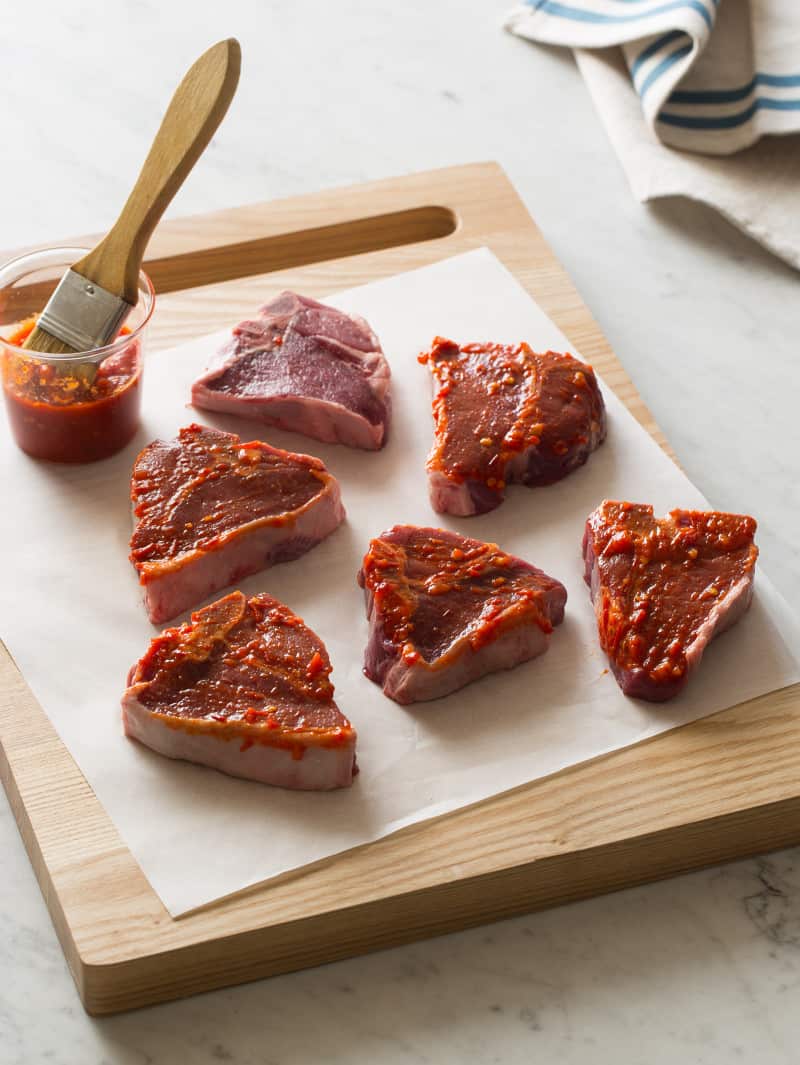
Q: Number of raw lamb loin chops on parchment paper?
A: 6